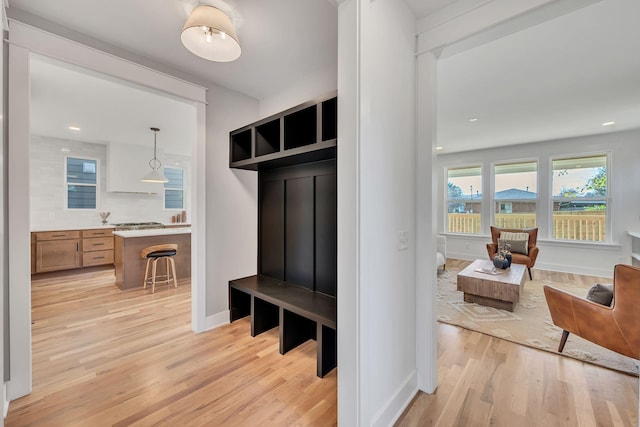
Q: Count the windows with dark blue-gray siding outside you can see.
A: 2